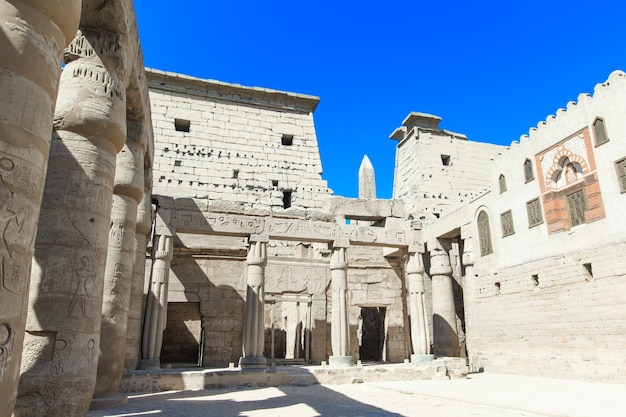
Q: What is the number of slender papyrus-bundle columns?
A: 4